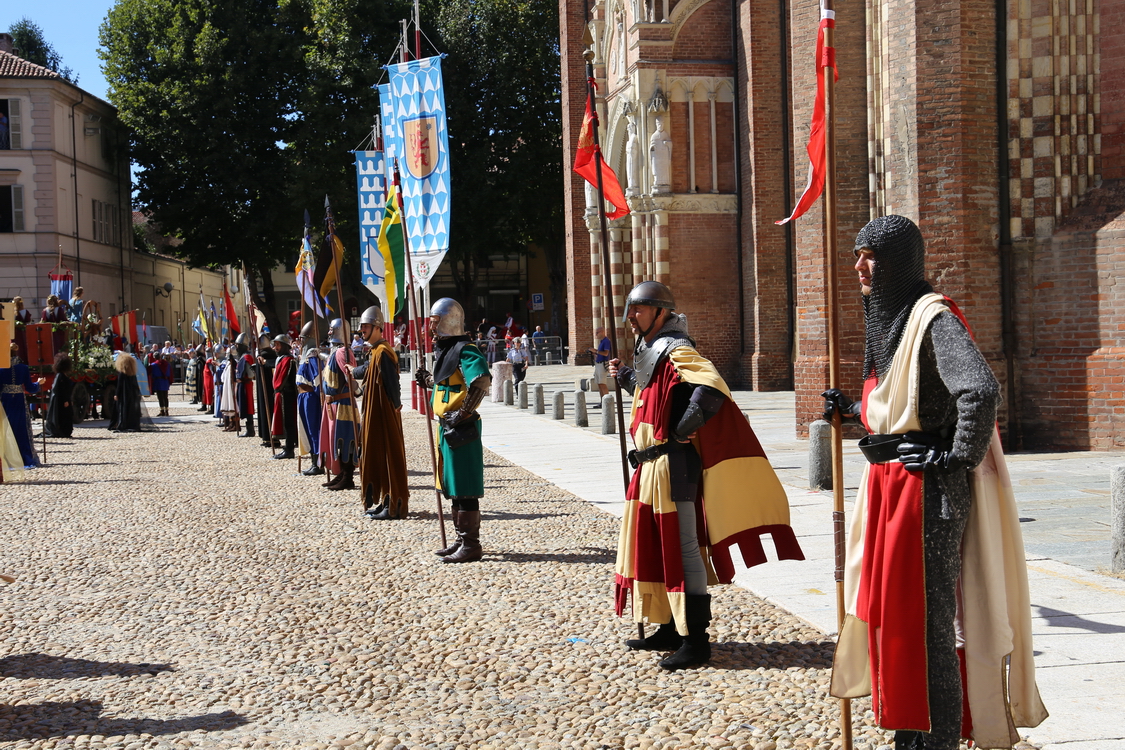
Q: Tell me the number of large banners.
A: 3